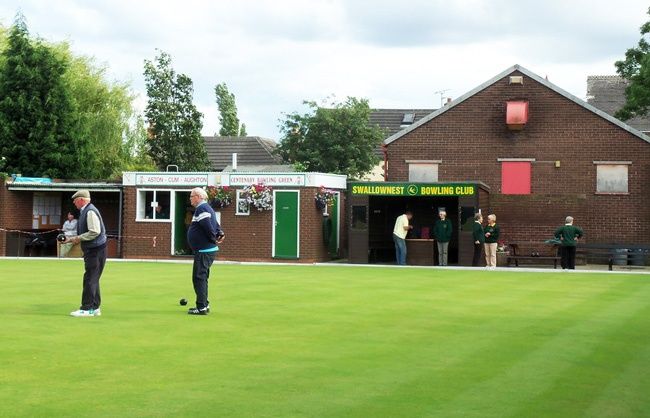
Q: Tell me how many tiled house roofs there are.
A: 3